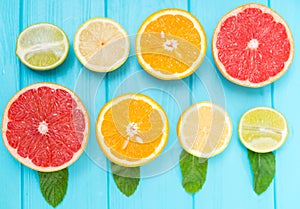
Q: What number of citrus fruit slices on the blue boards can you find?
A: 8